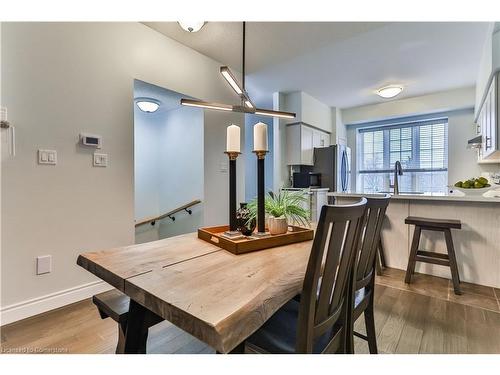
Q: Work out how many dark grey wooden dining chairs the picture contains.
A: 2